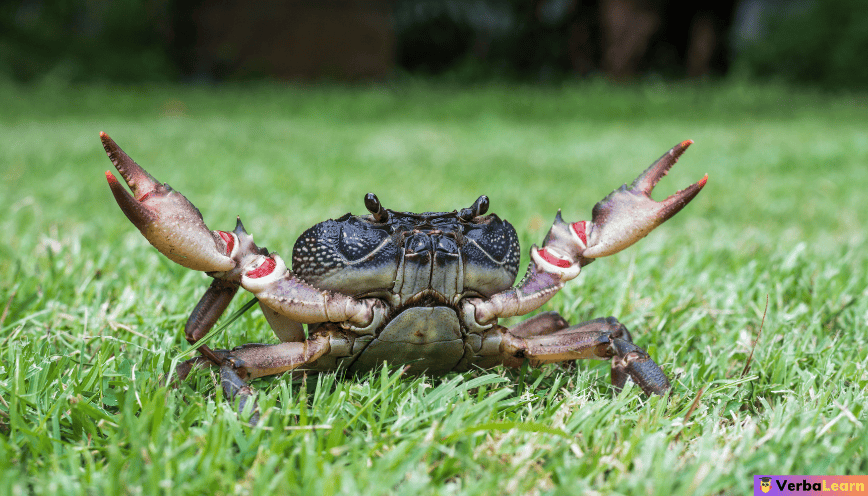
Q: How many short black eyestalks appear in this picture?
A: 2